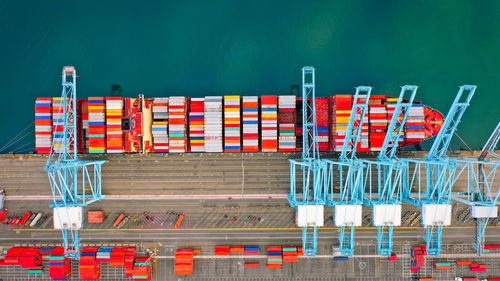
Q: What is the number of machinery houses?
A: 6